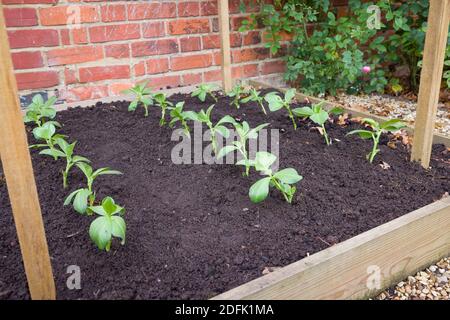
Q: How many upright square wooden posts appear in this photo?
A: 3